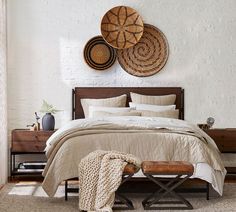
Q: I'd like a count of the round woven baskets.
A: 3